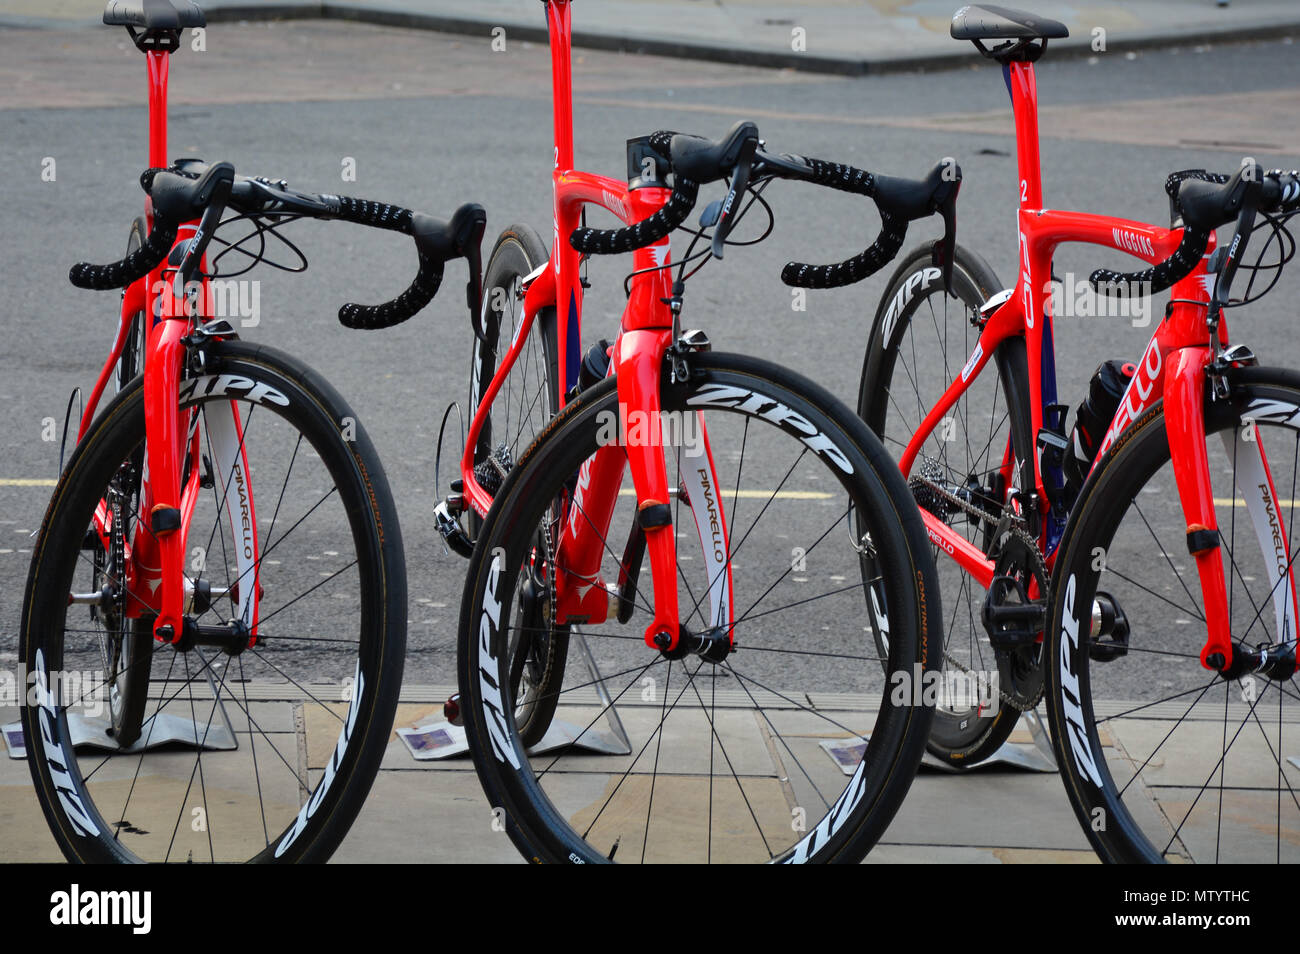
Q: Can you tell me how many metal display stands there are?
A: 3